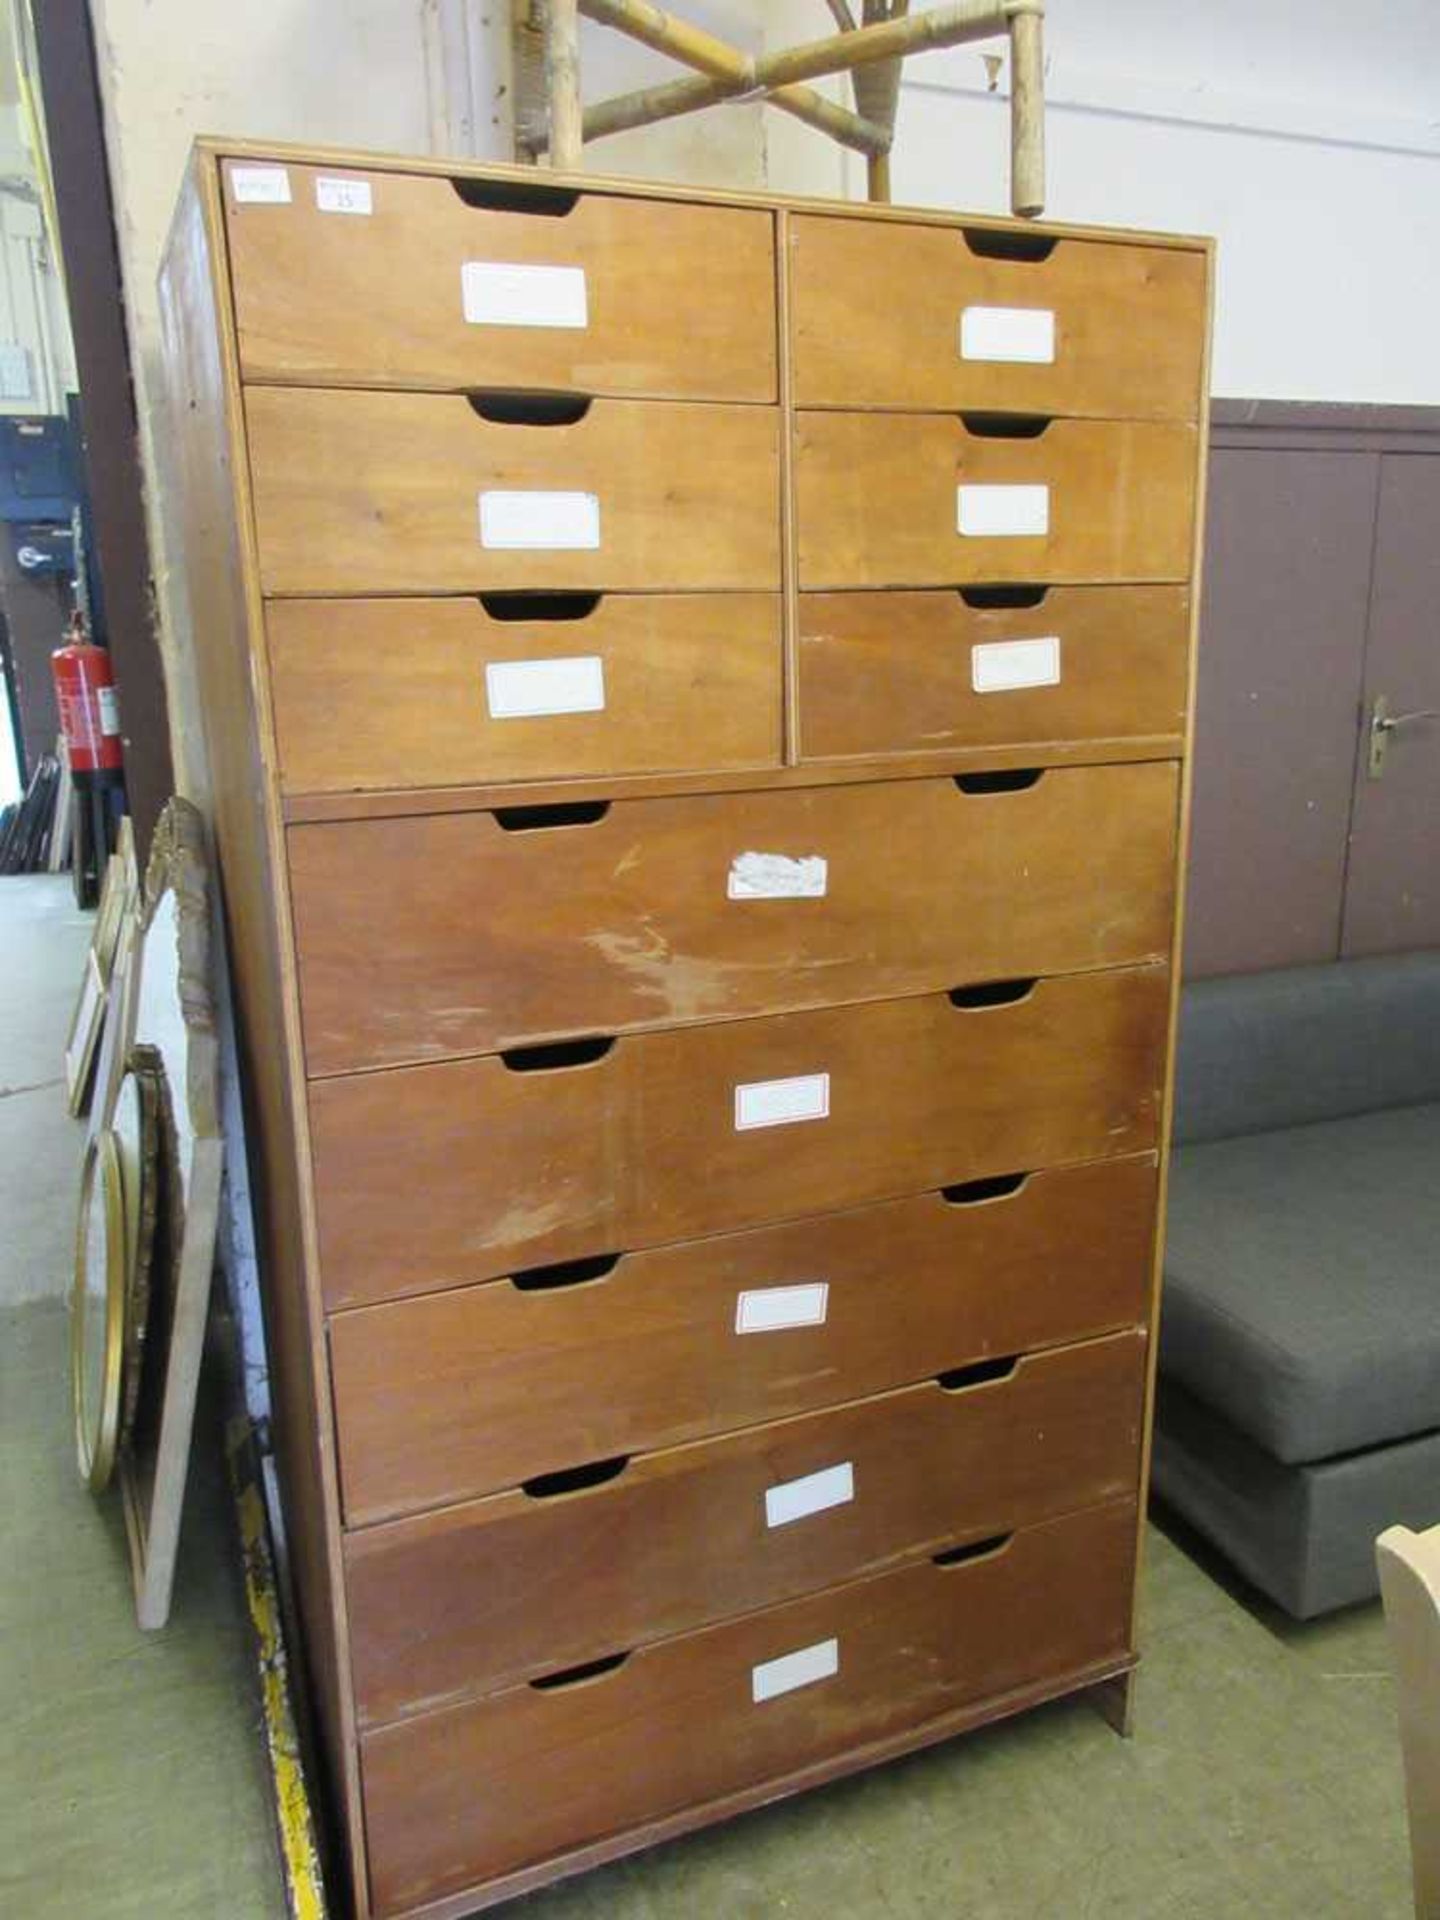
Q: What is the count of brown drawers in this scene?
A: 11